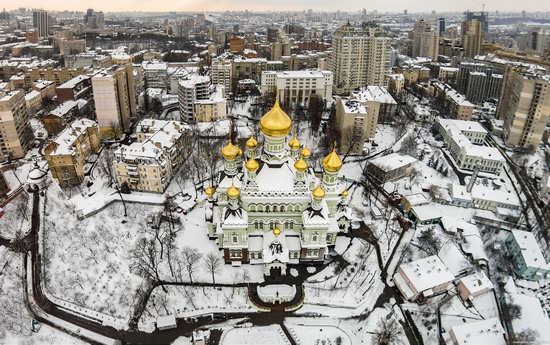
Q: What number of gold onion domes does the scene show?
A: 14